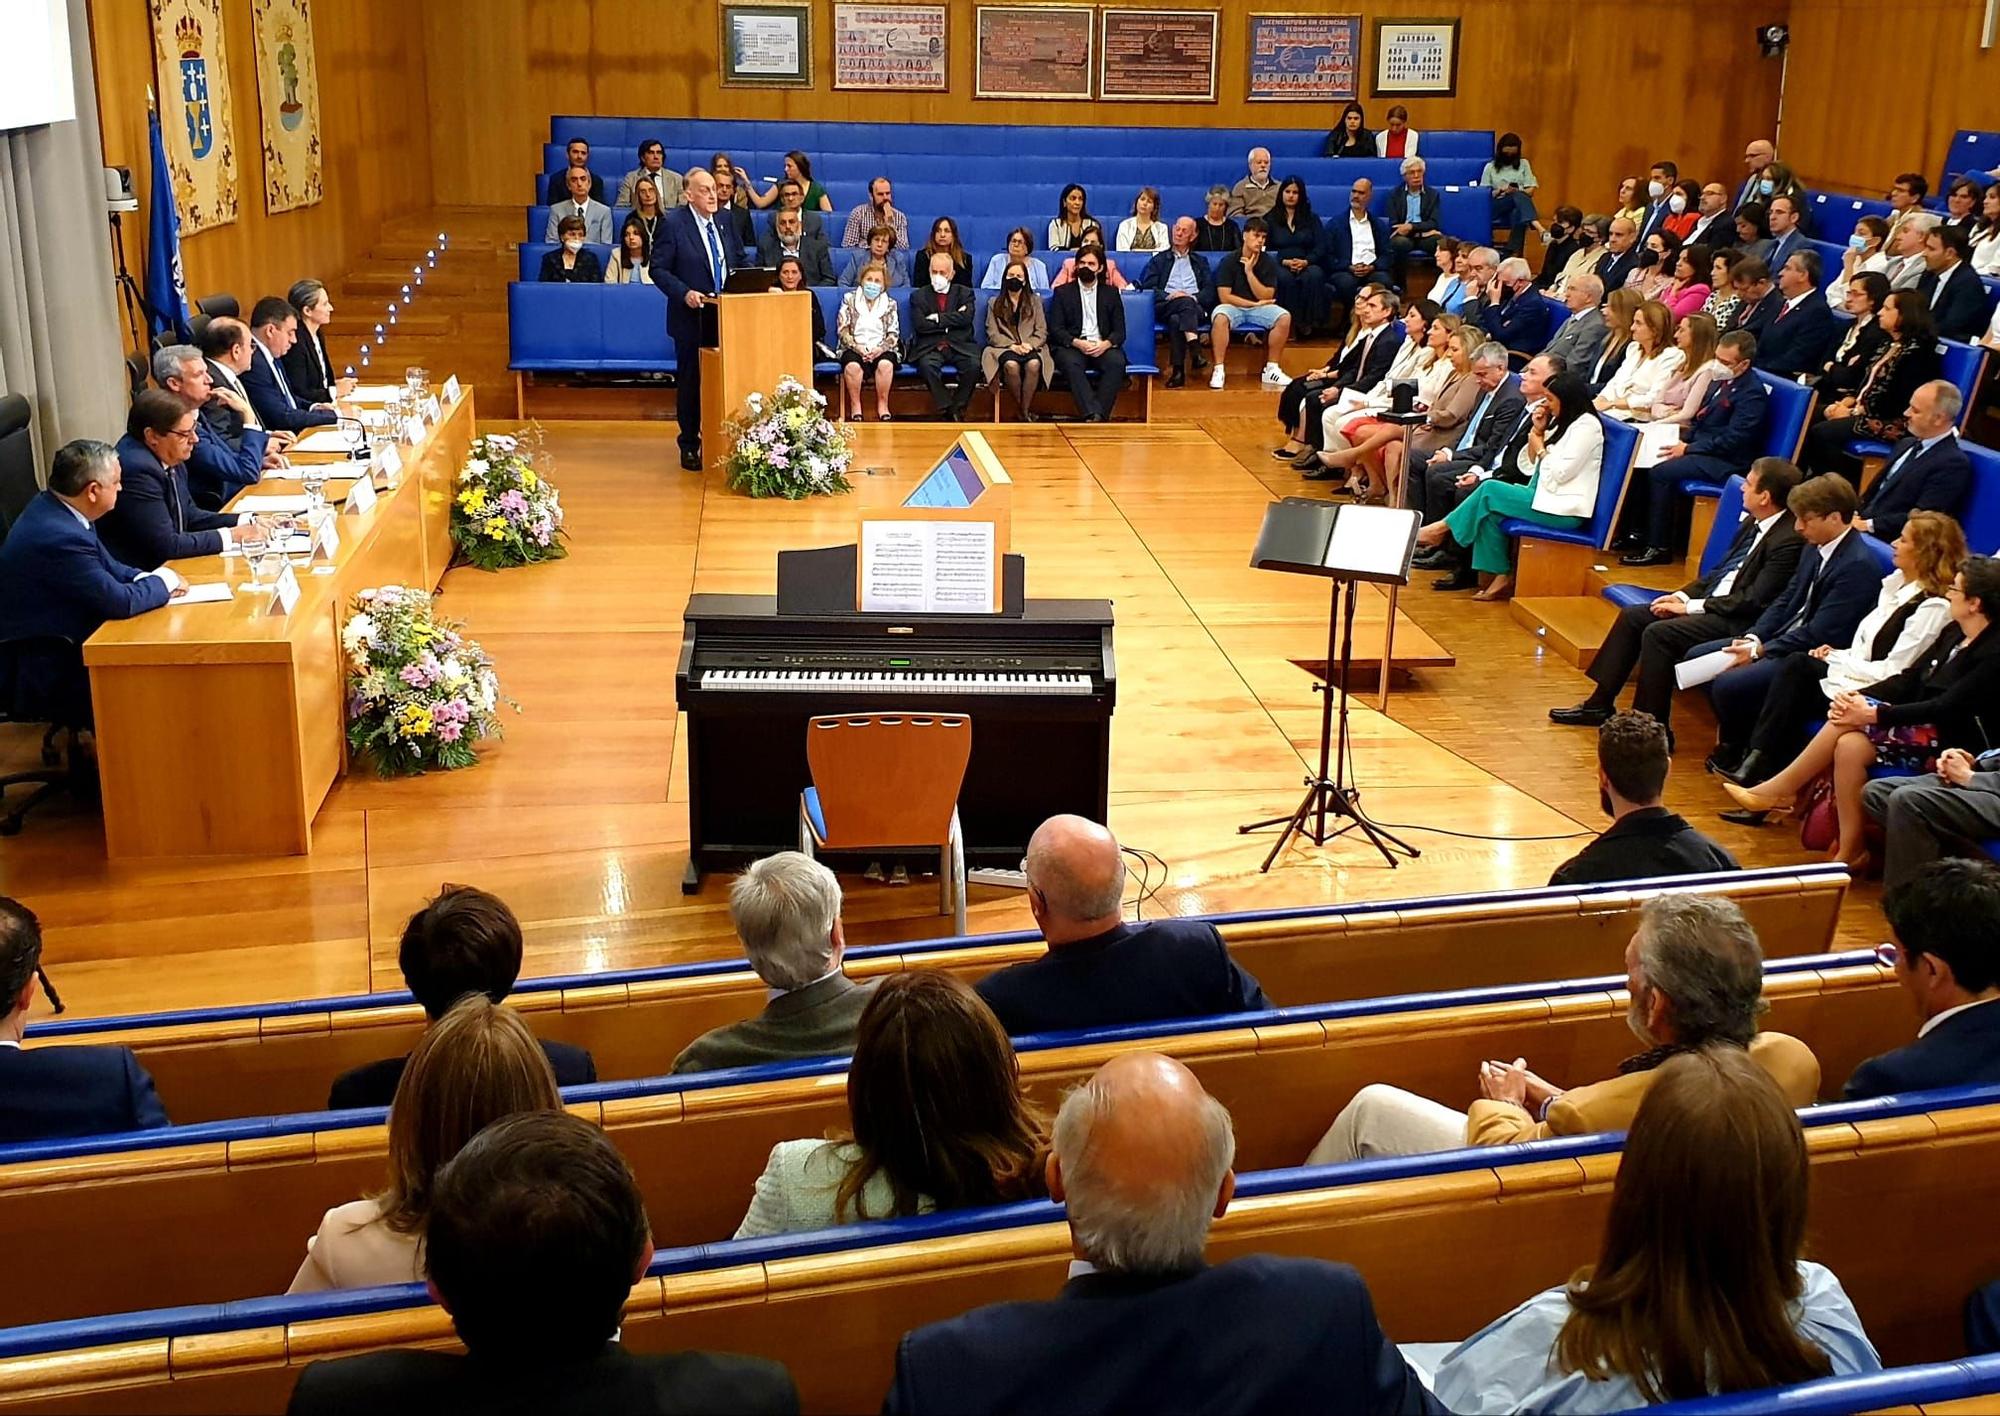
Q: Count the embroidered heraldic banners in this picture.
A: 2